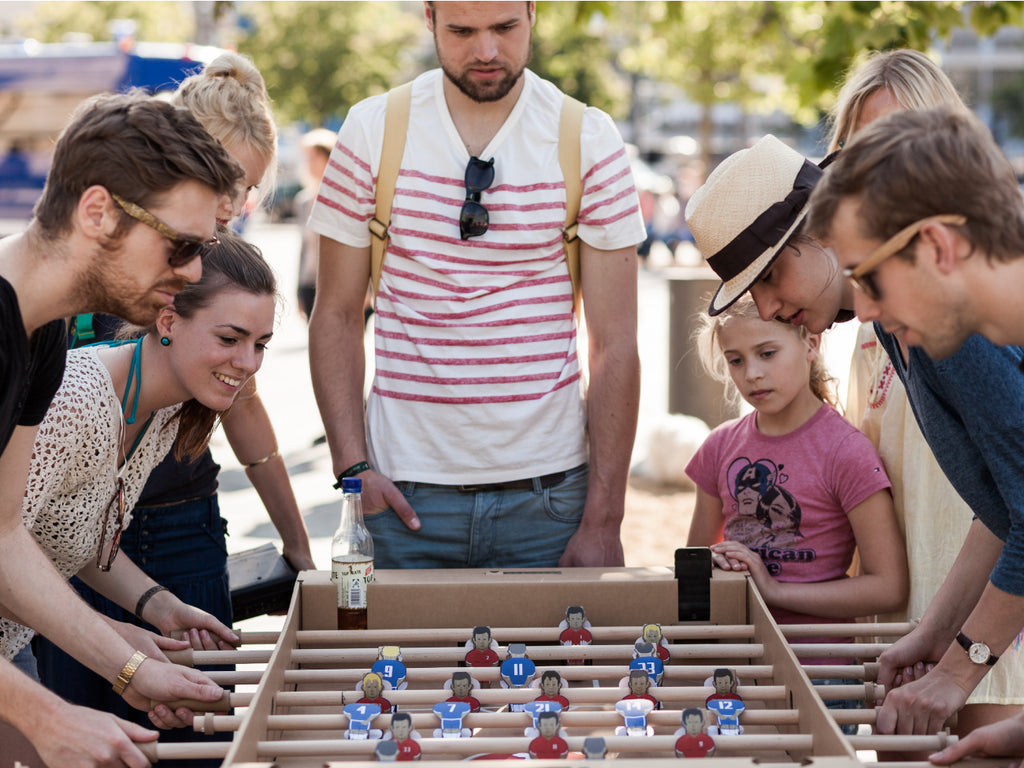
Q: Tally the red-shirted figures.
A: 11